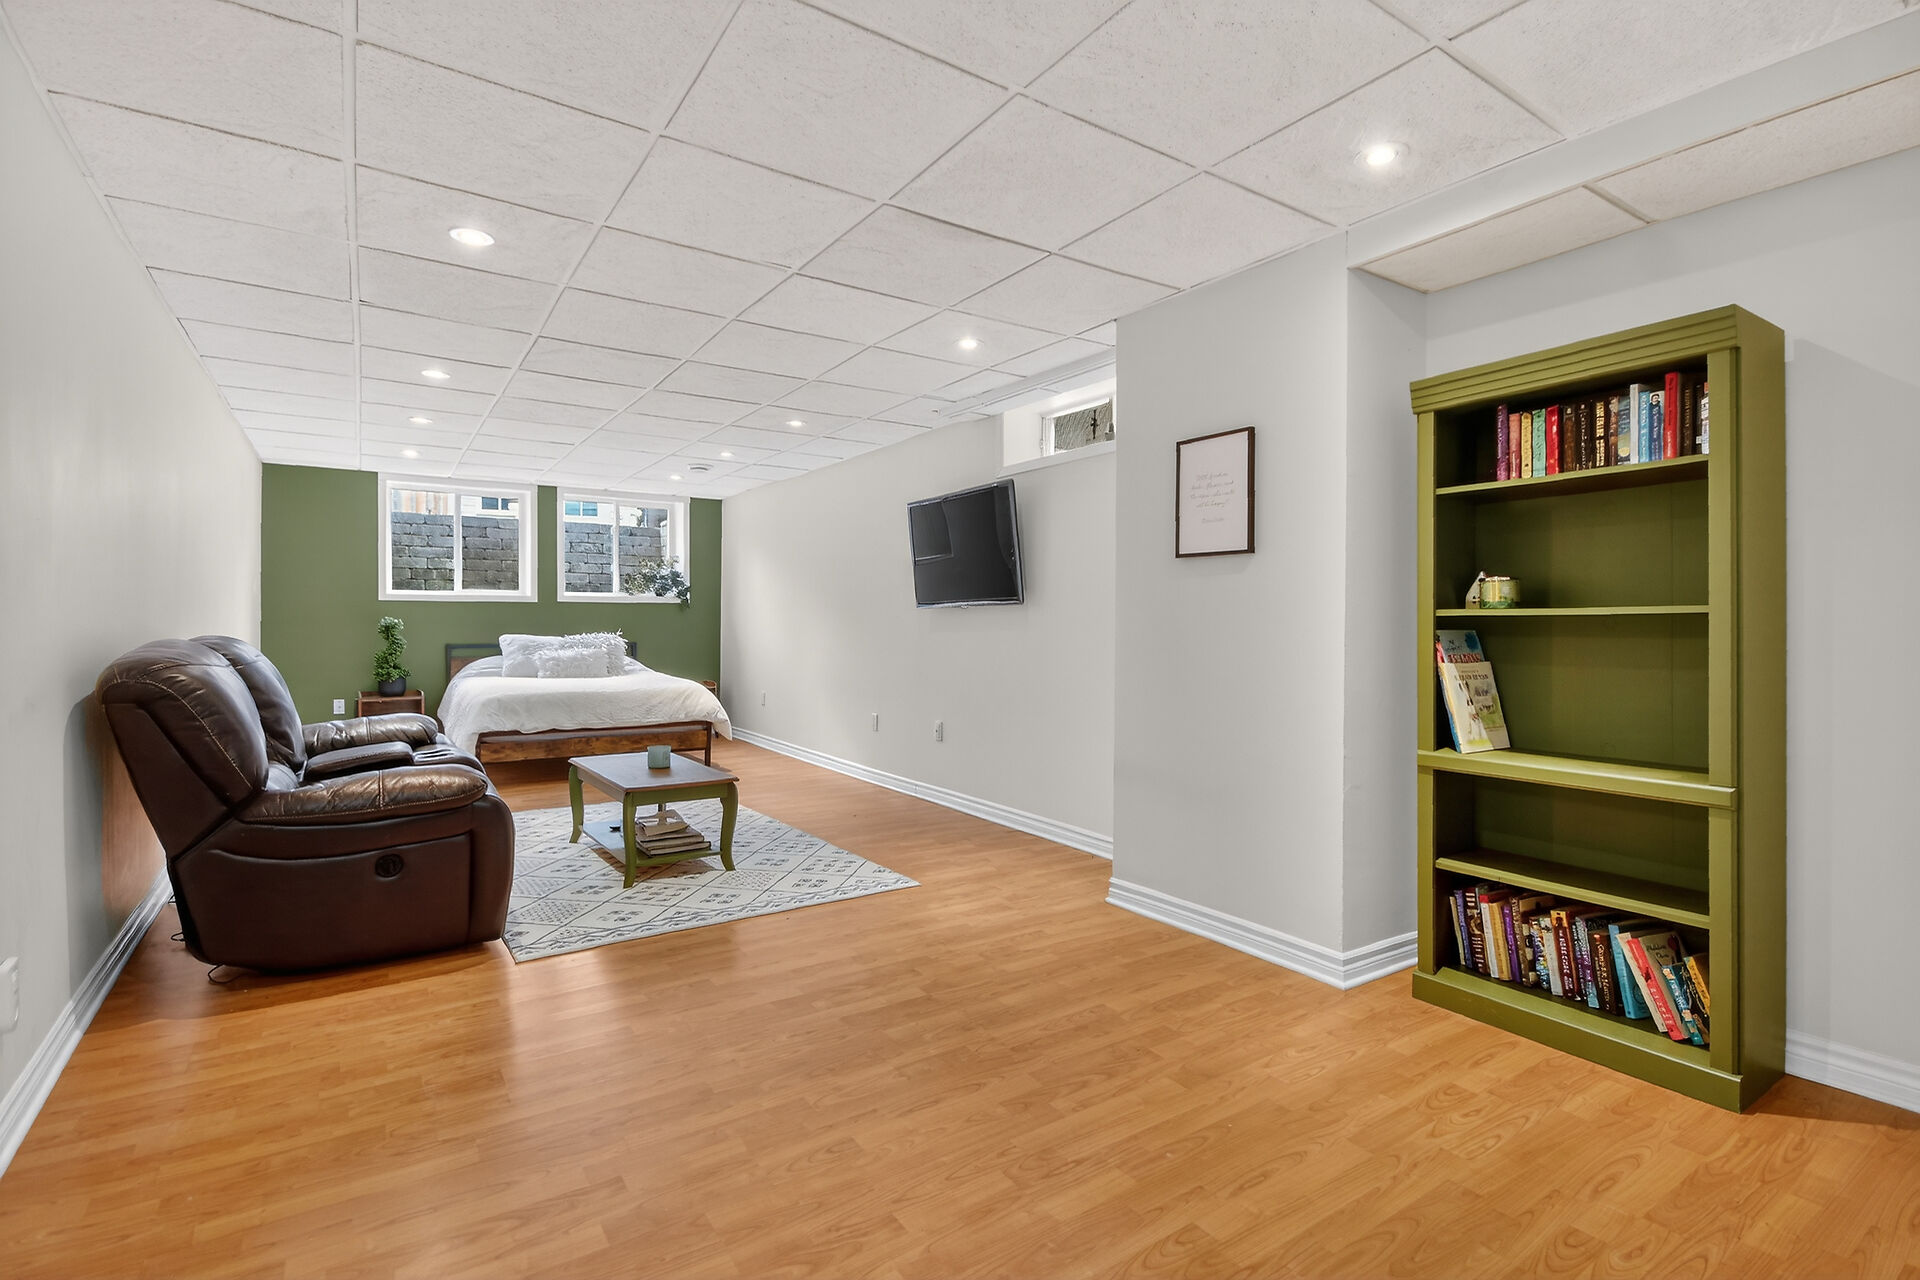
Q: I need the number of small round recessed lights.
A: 9